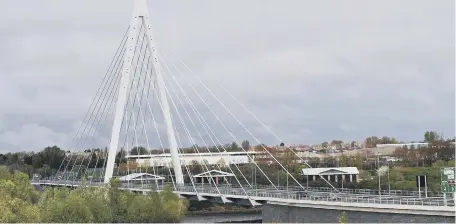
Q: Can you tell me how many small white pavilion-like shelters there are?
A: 3